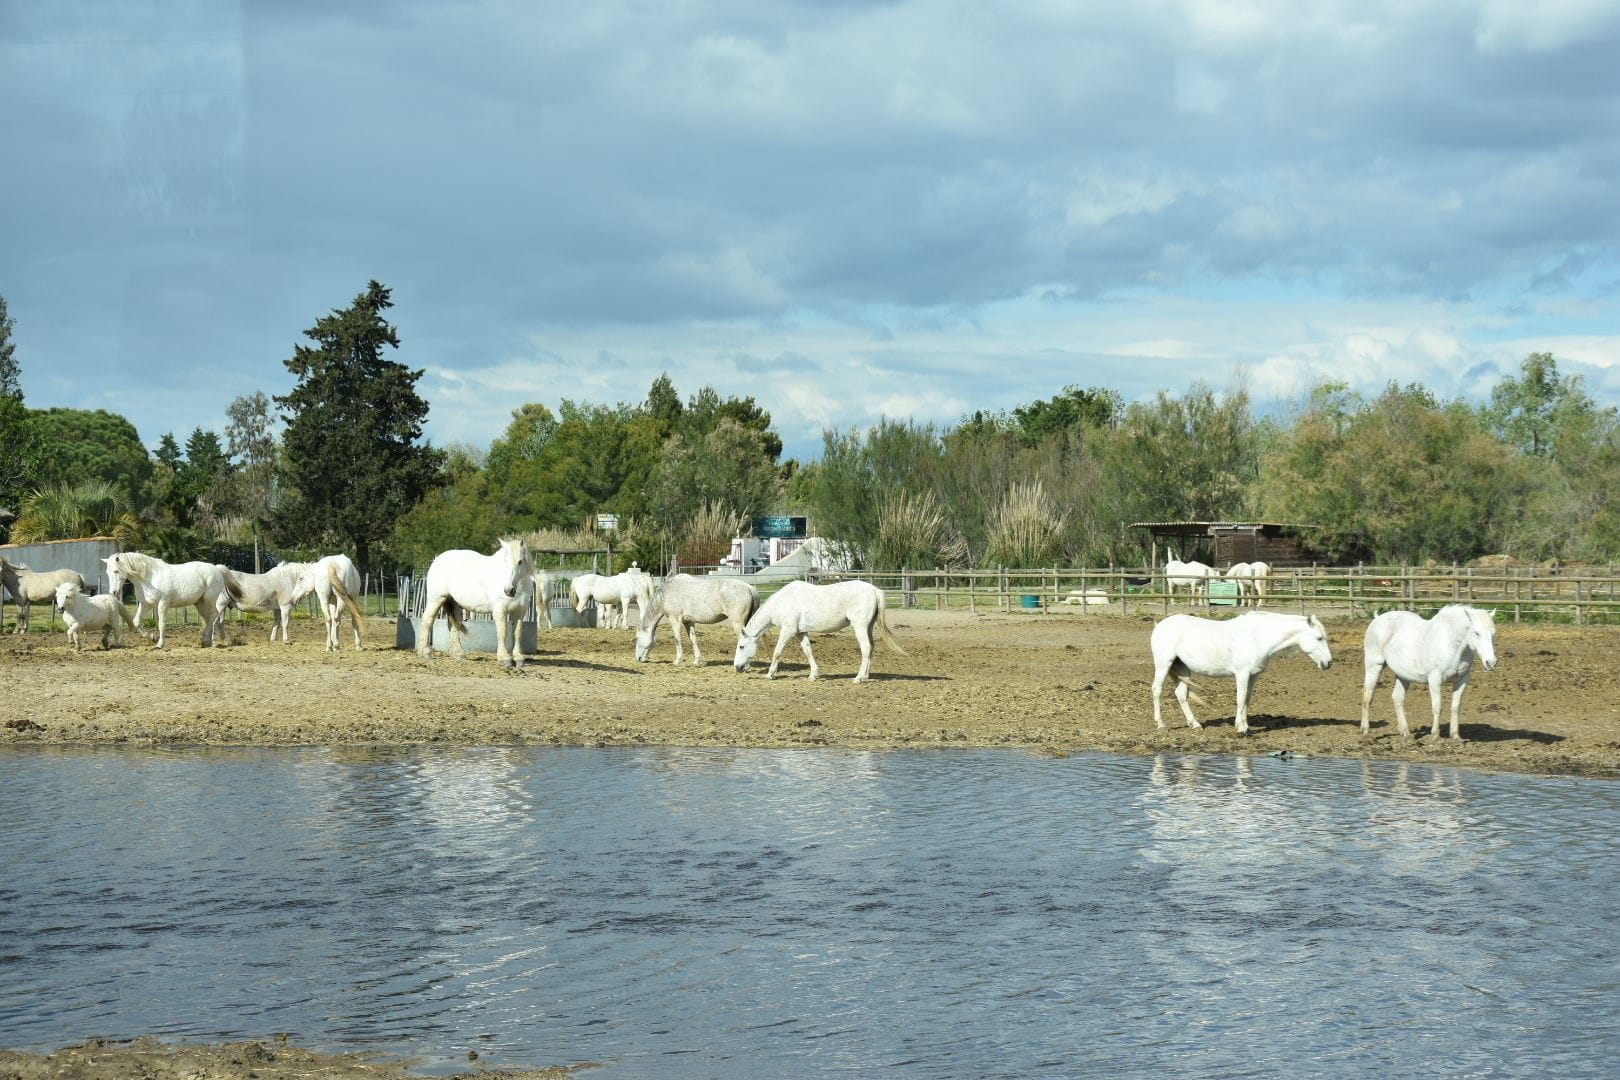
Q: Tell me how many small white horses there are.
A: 1